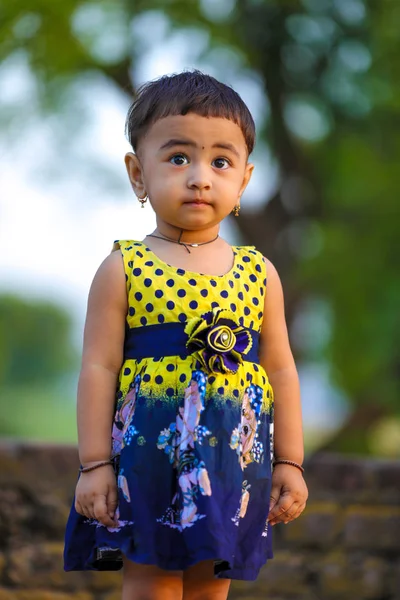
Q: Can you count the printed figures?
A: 3